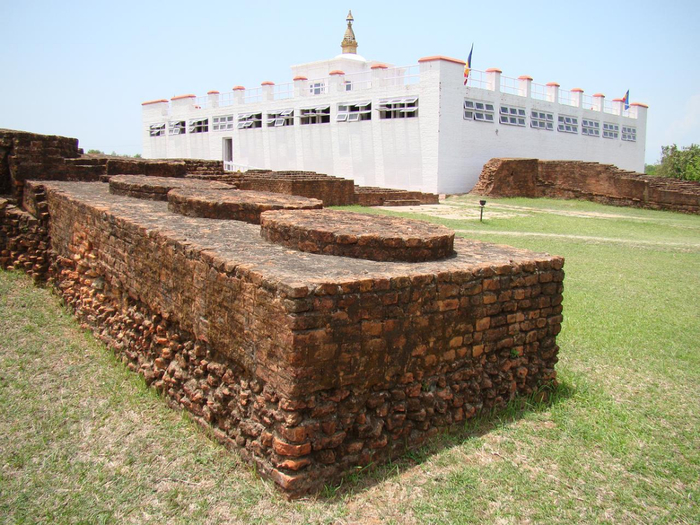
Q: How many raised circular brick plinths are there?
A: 3